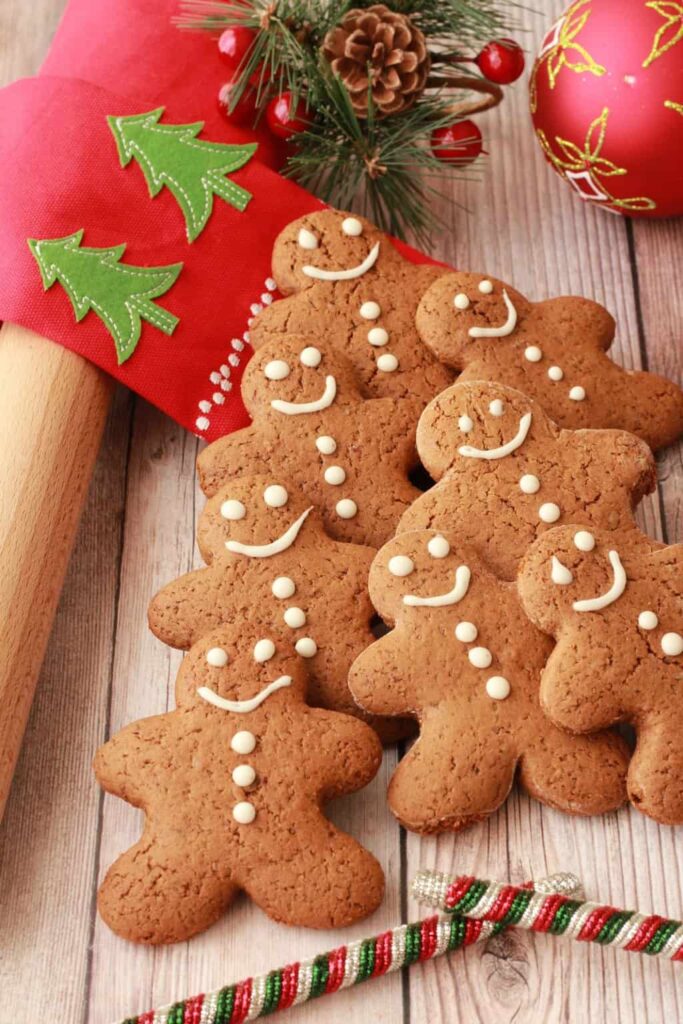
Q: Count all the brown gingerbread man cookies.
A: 8